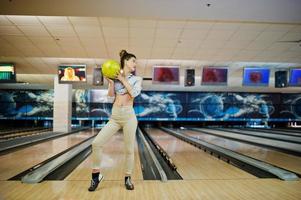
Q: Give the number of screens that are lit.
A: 6